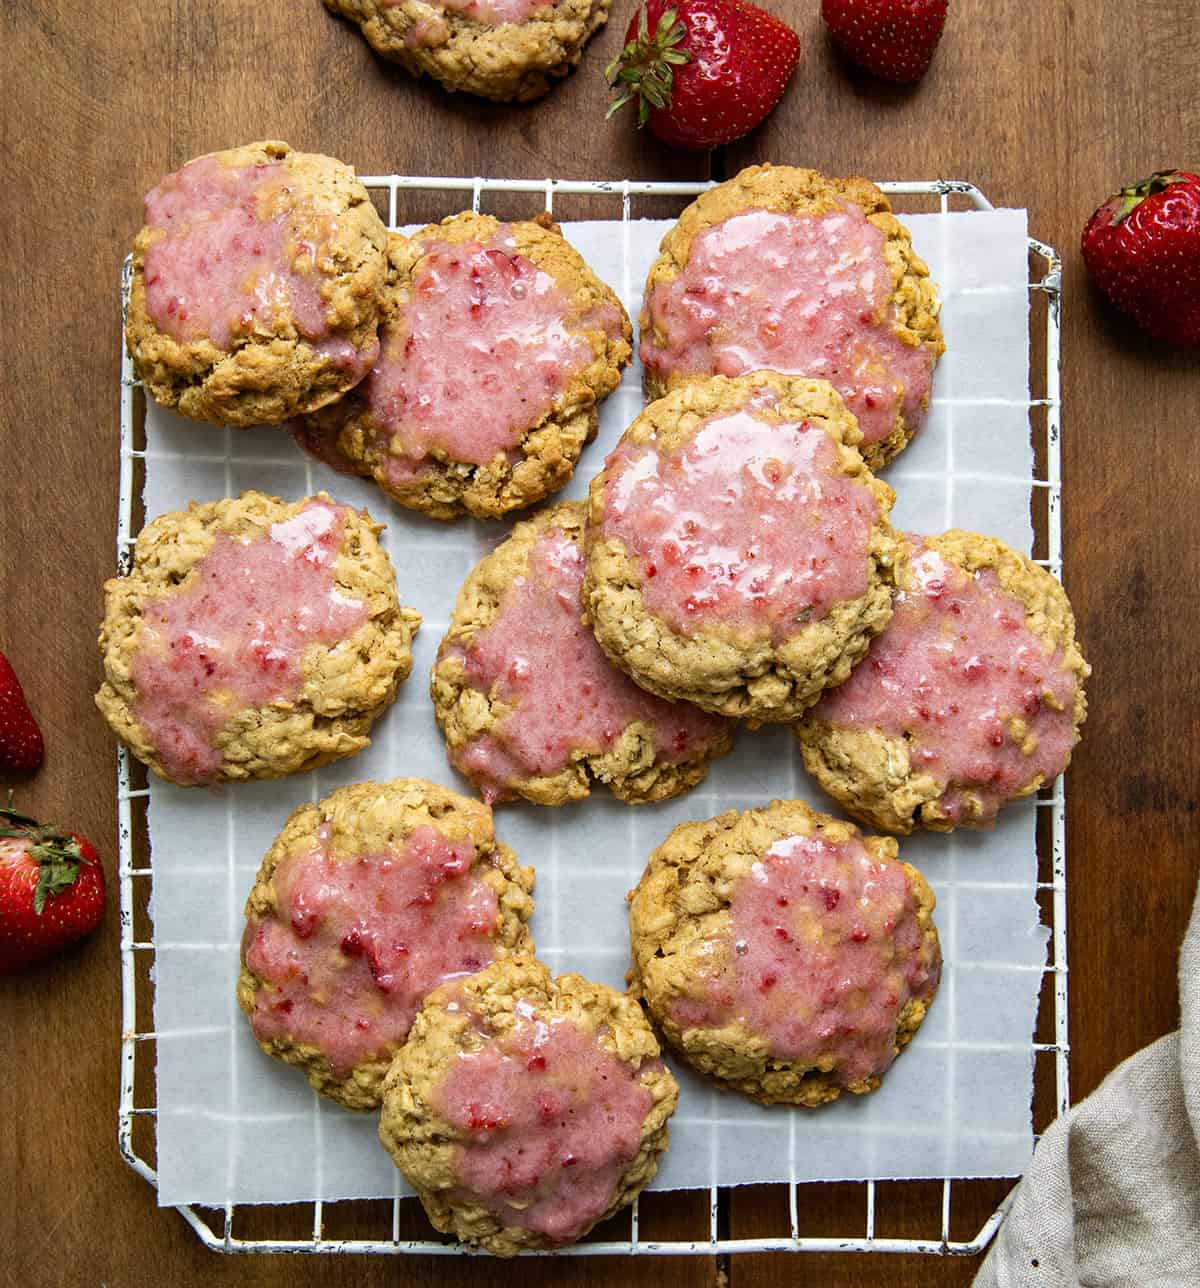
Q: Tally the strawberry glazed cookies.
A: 11